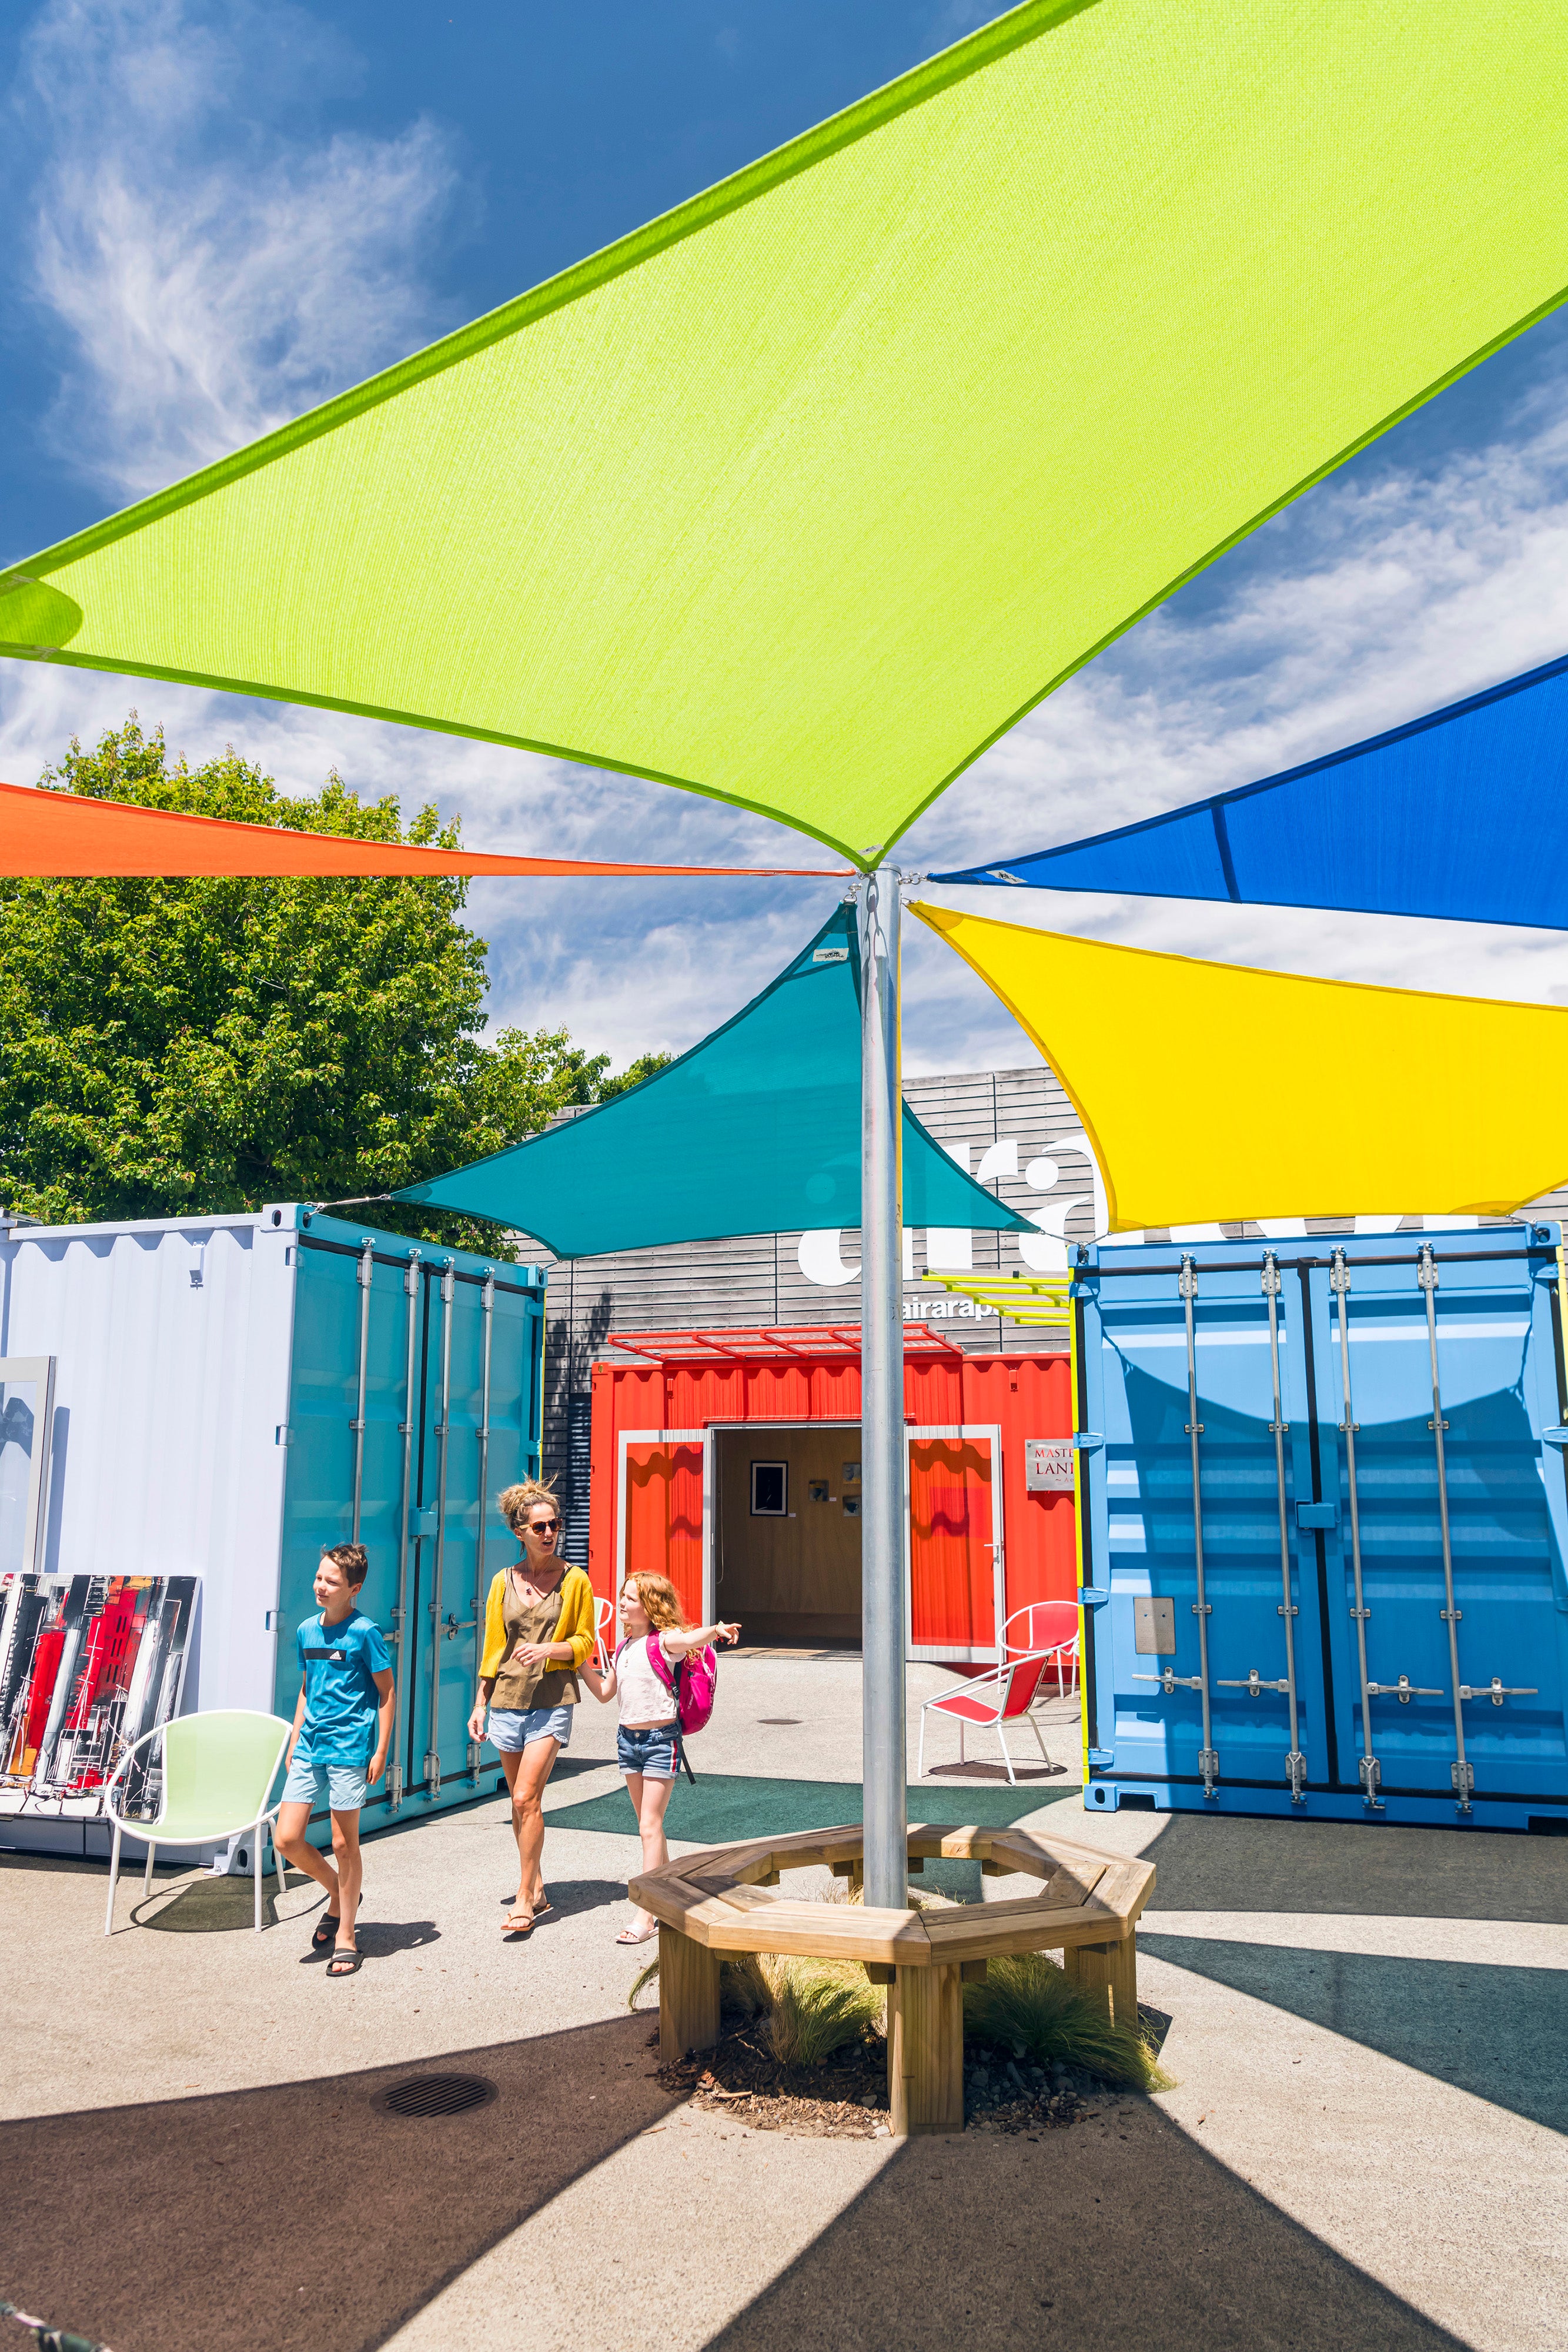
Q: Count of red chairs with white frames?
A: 2